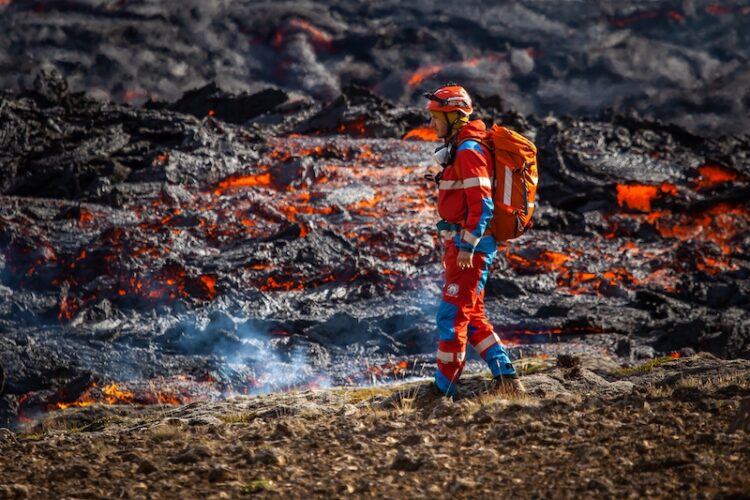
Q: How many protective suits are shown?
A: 1